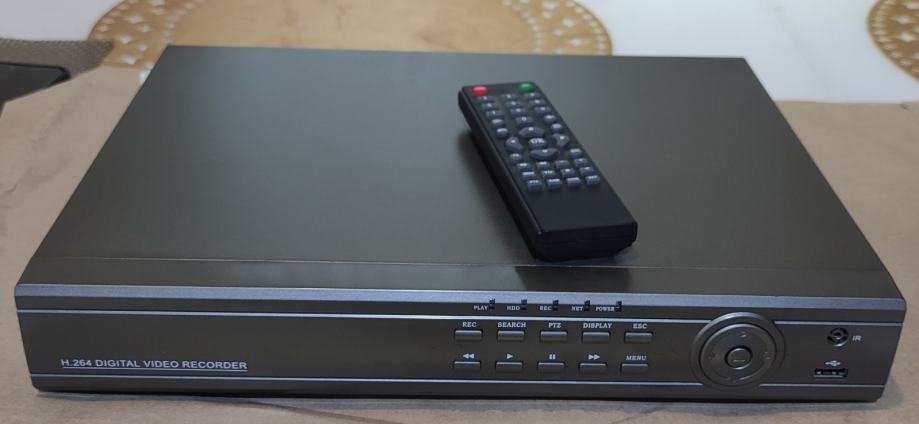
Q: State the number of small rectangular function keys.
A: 10